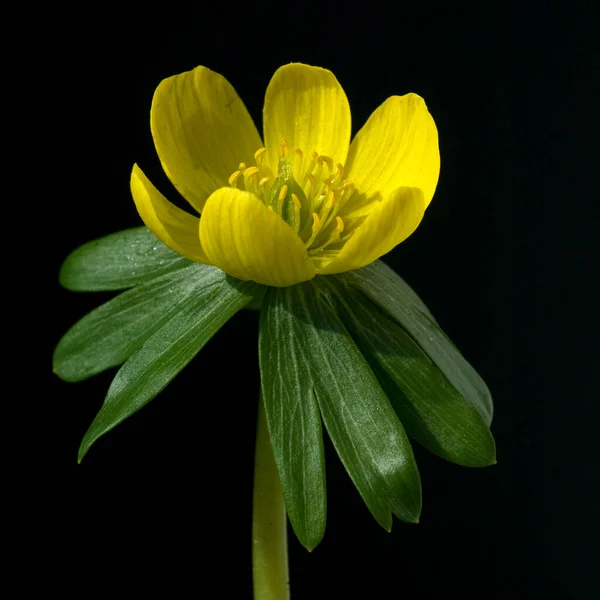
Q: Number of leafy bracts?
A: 7